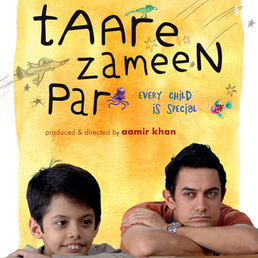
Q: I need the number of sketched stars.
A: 7